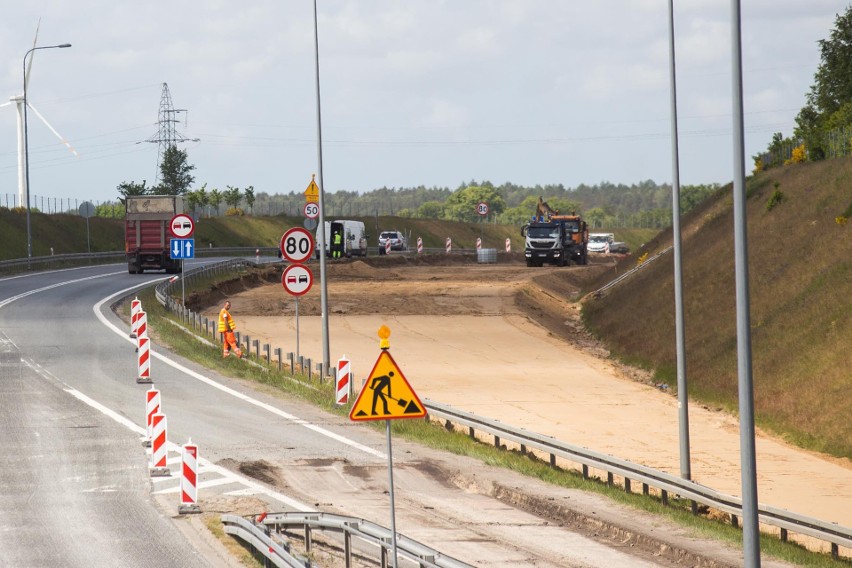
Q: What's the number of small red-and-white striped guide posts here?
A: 13